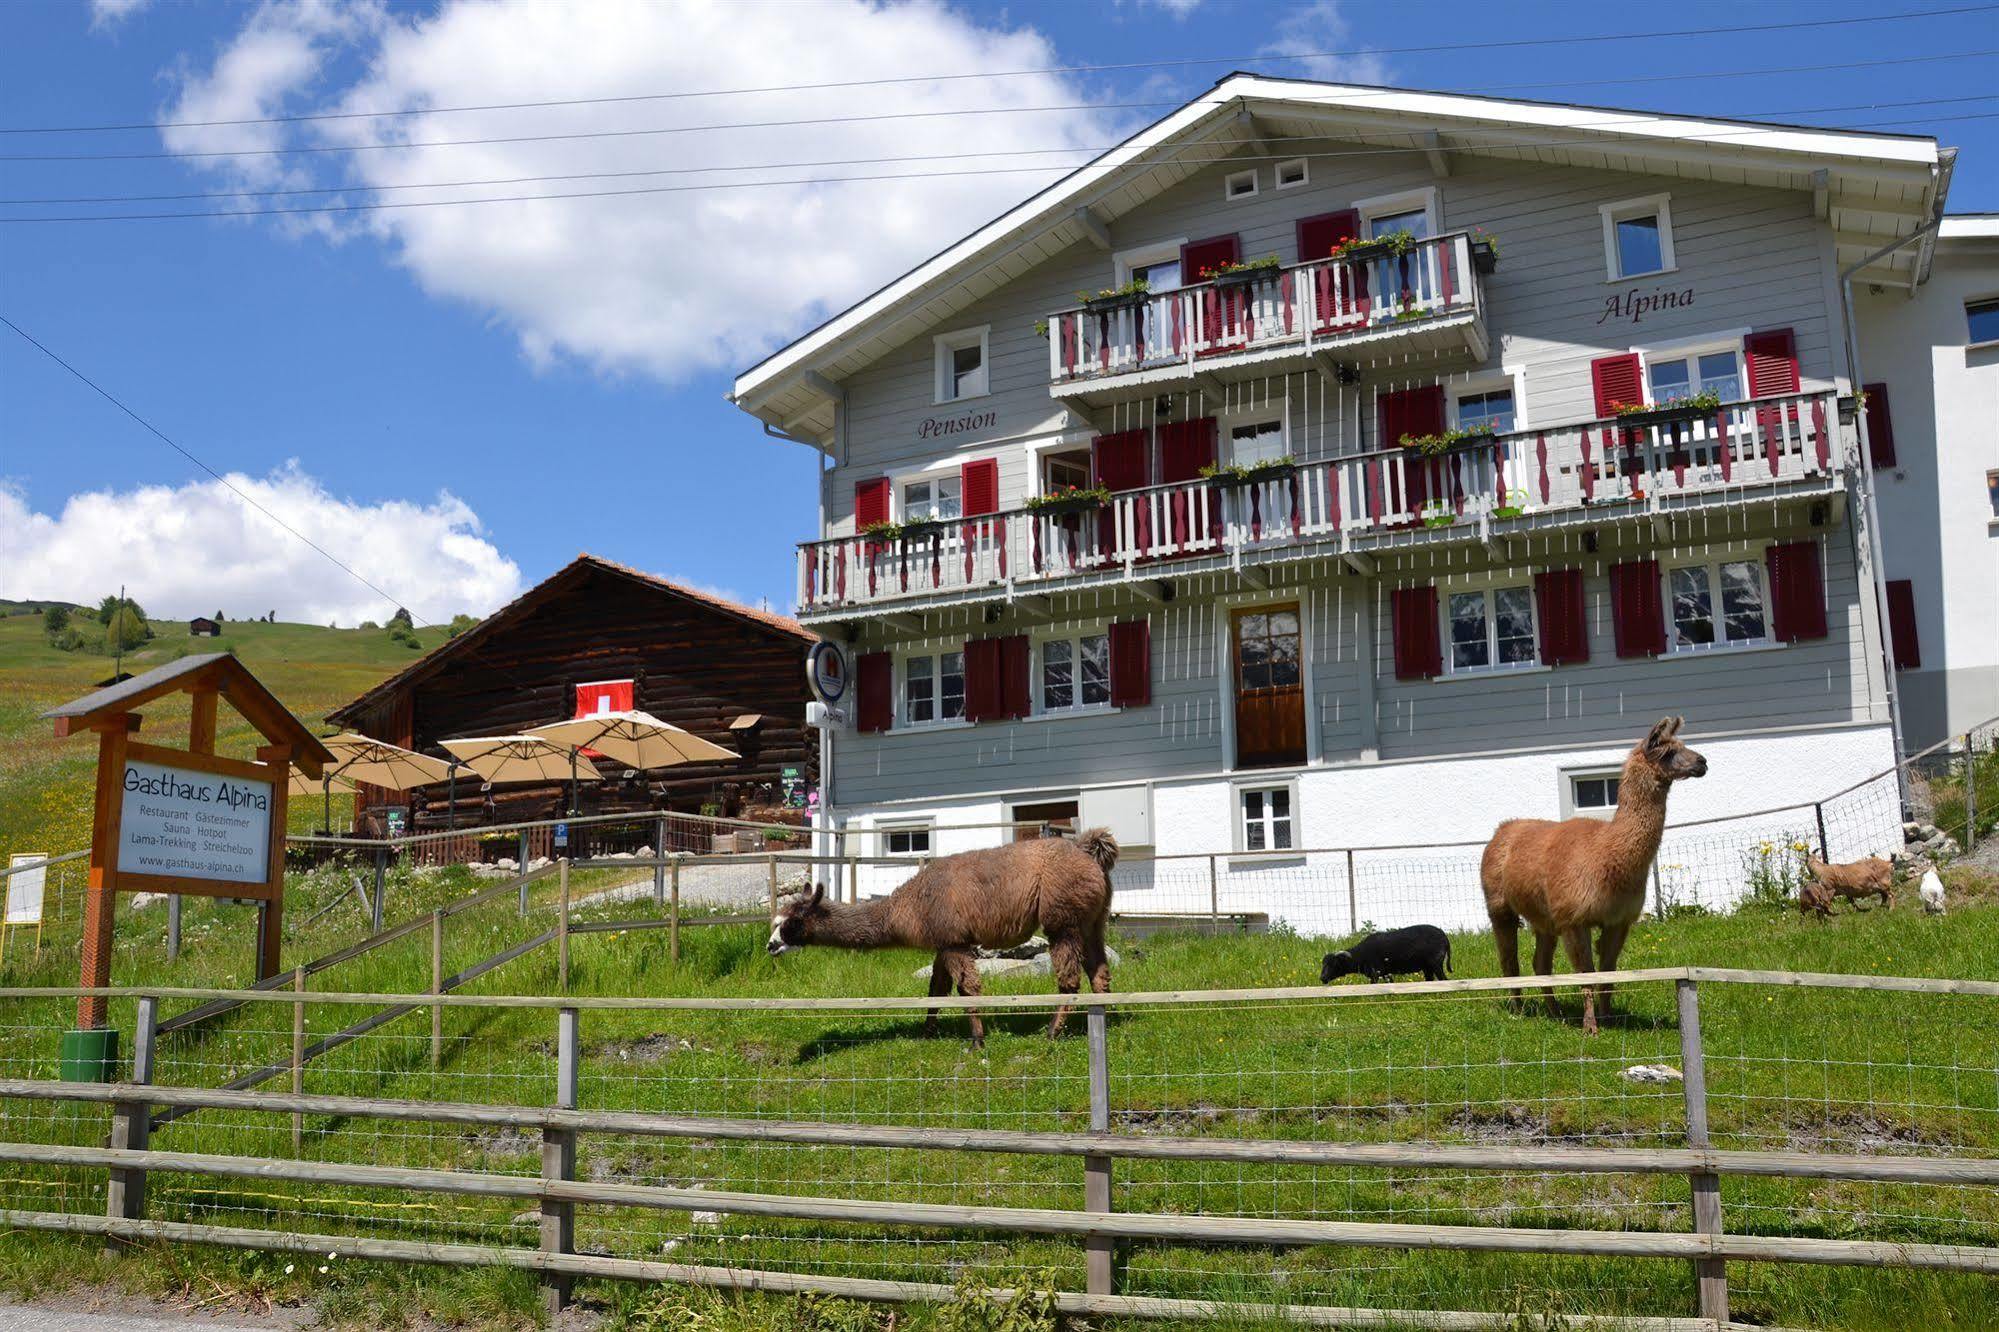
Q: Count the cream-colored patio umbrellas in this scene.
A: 4